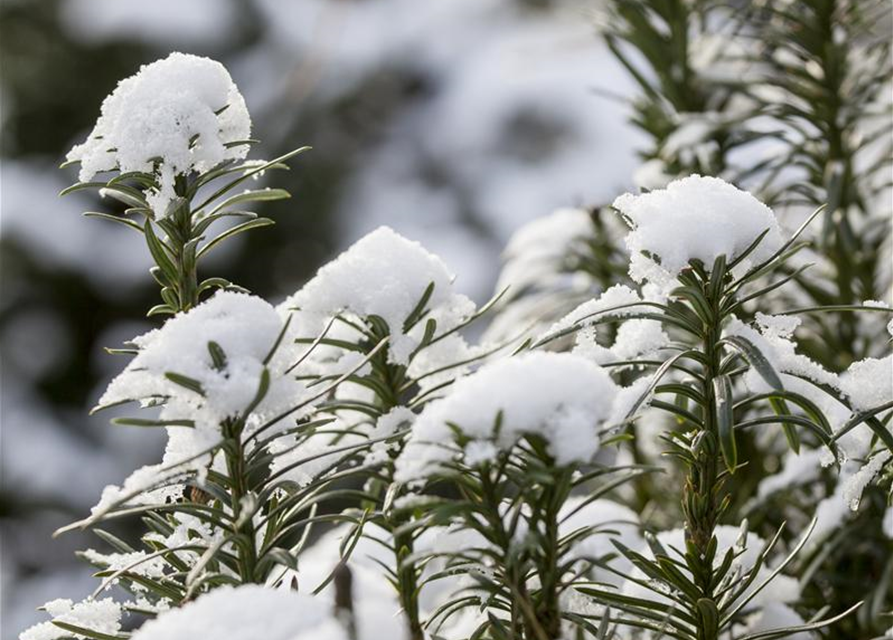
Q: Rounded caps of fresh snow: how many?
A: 5